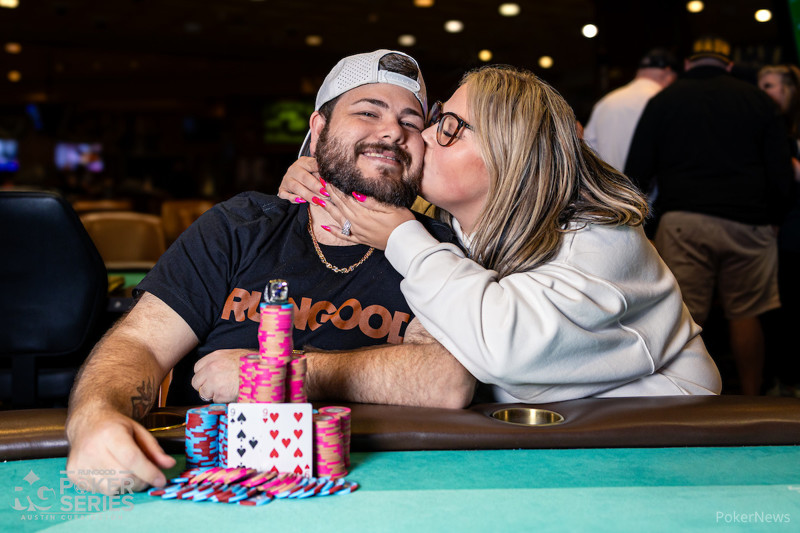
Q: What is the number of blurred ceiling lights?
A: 13